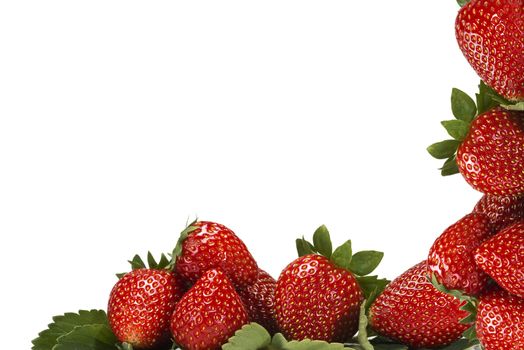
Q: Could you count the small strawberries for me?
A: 12